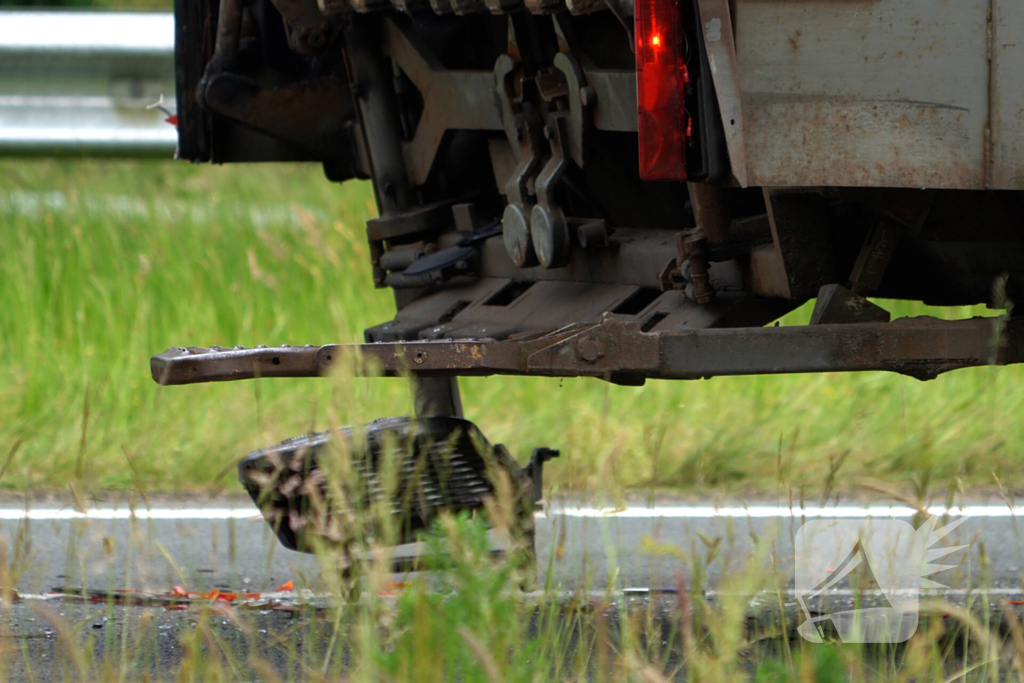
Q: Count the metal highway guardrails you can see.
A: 1